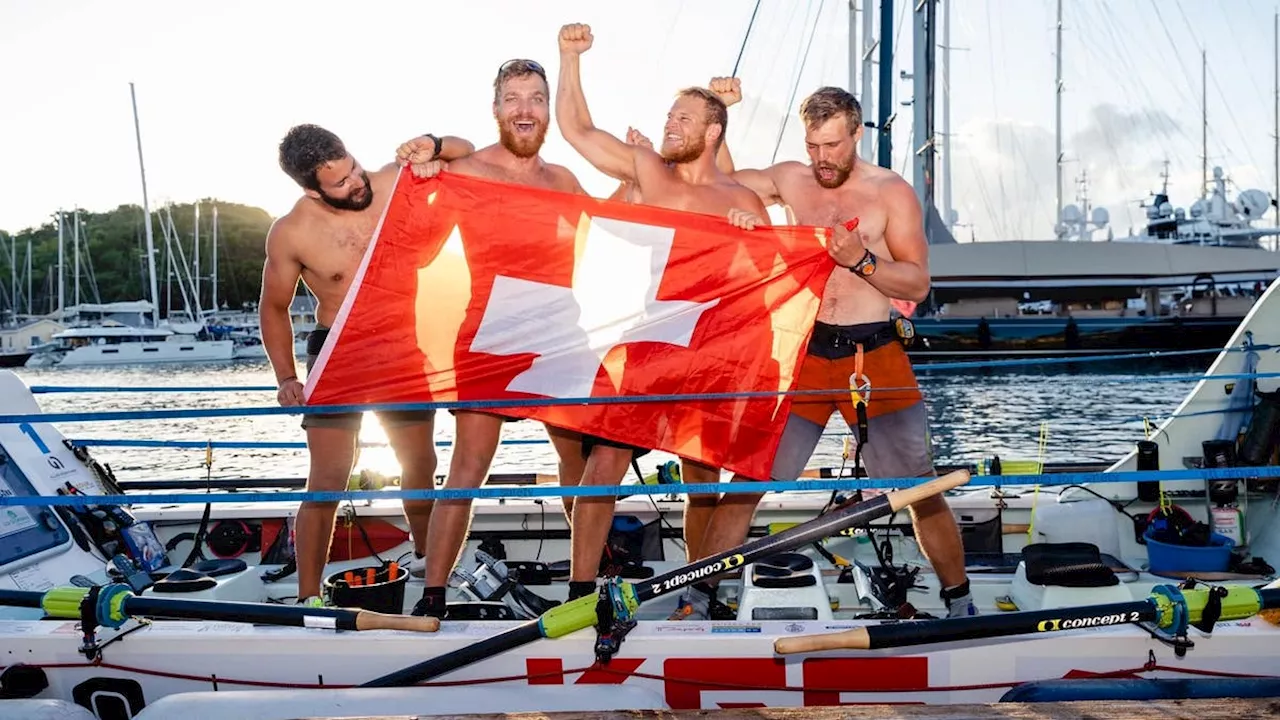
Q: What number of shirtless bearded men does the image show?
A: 4